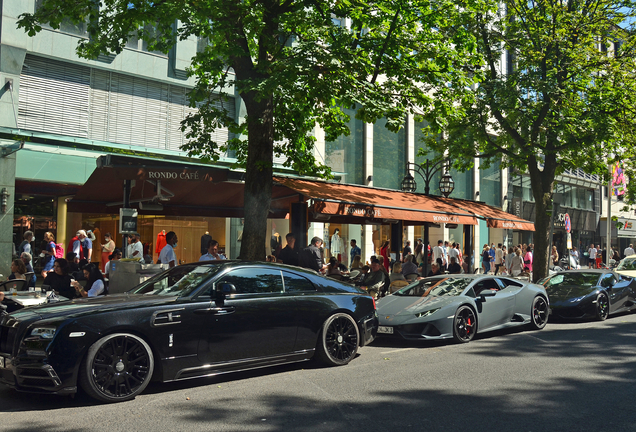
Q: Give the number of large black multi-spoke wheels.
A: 2